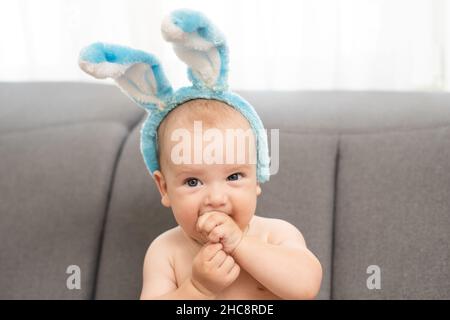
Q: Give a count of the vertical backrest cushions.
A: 3